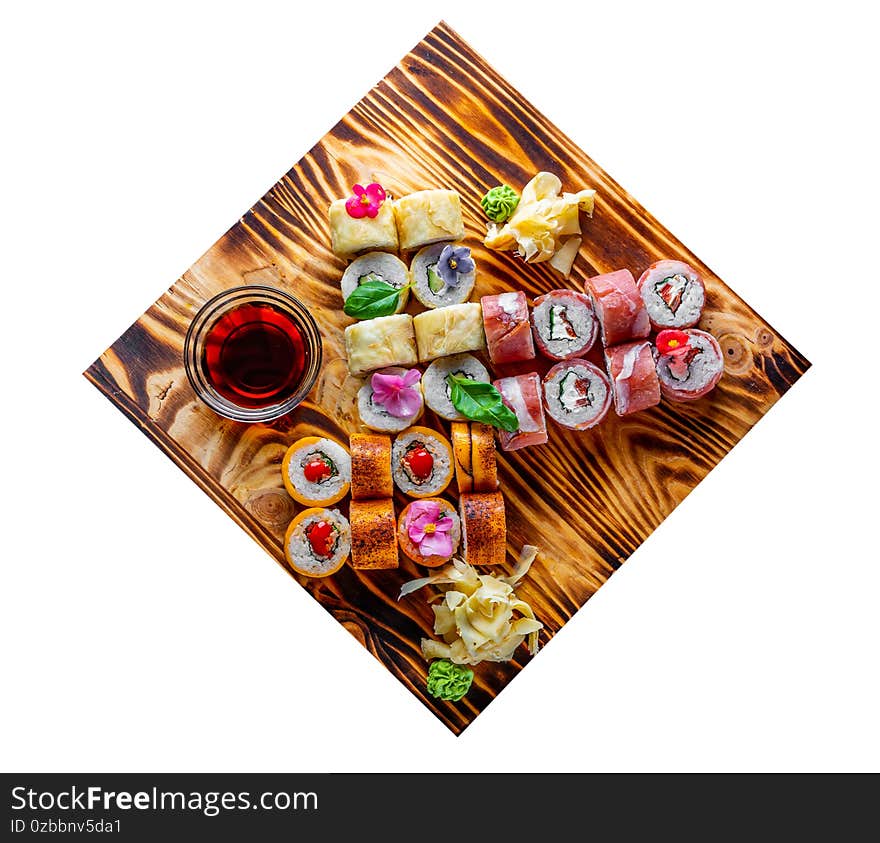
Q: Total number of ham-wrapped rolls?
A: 8